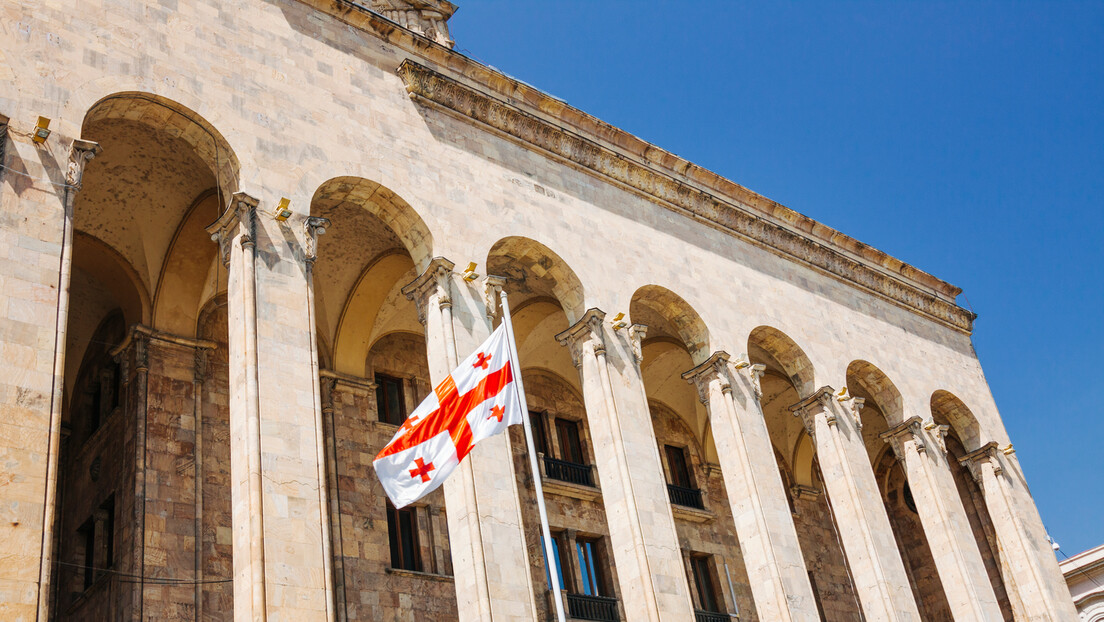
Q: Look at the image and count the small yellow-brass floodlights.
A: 8